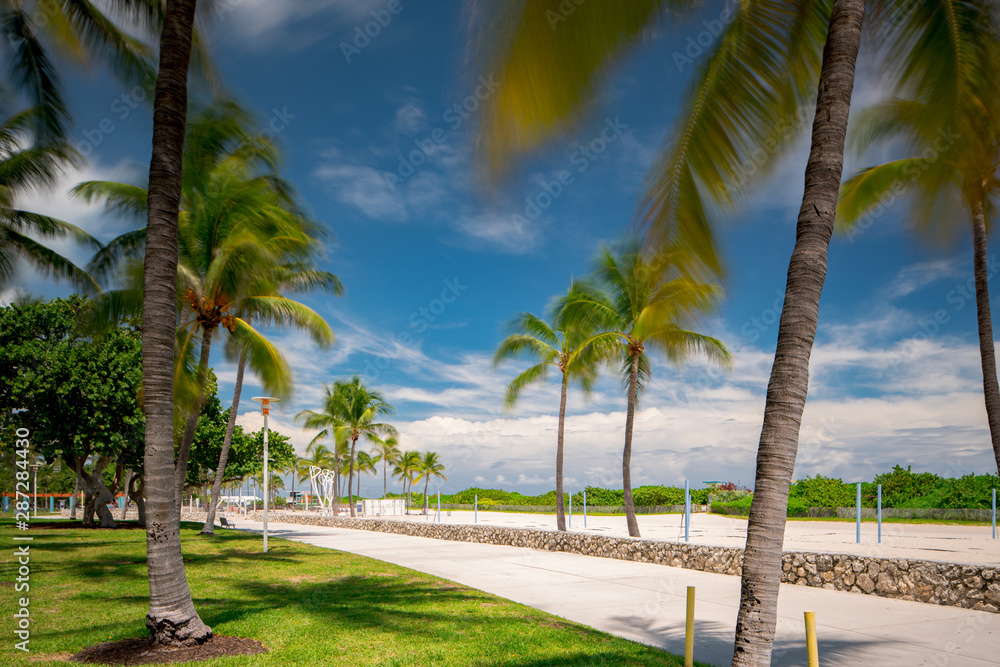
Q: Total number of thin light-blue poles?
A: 10